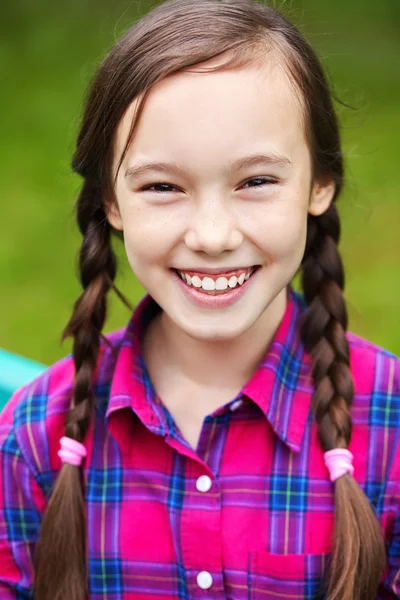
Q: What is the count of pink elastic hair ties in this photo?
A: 2